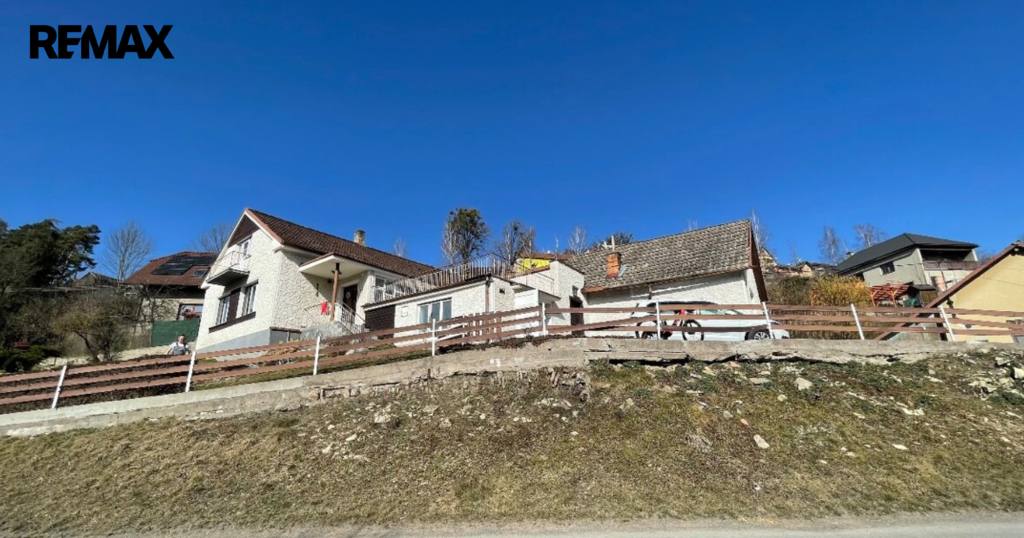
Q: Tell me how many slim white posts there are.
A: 9